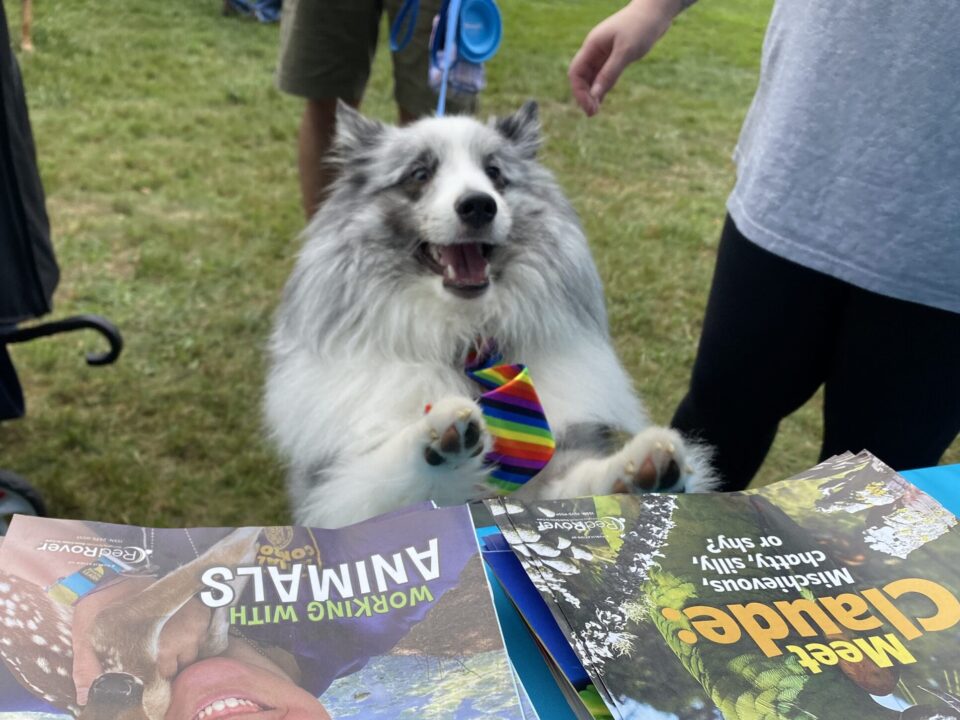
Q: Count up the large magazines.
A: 2